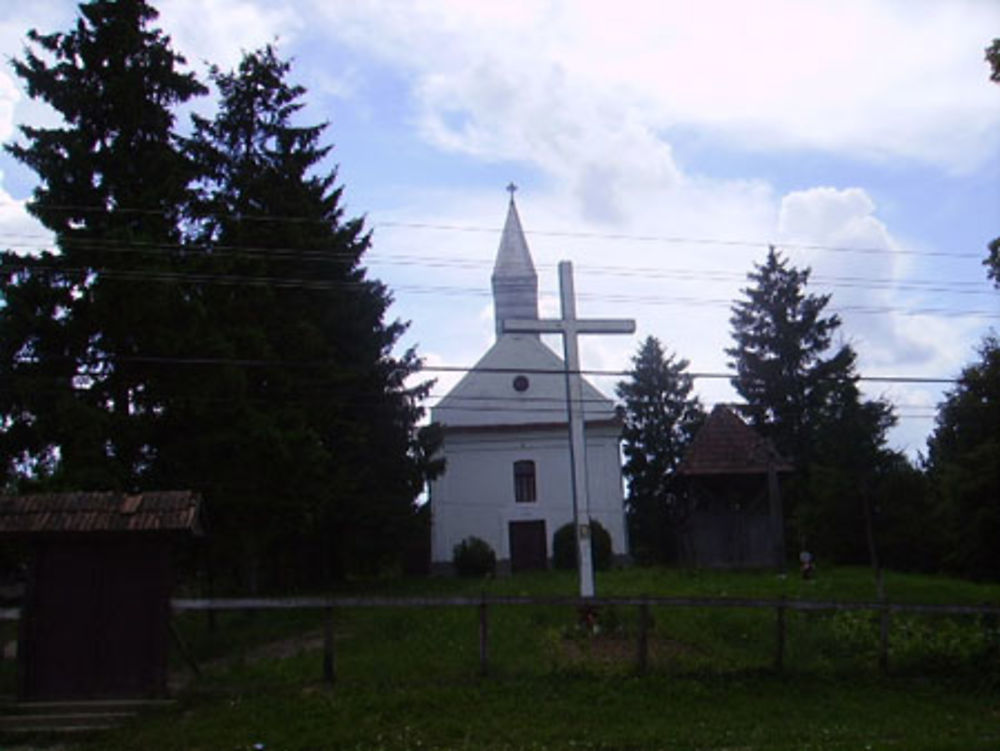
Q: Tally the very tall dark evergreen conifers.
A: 2